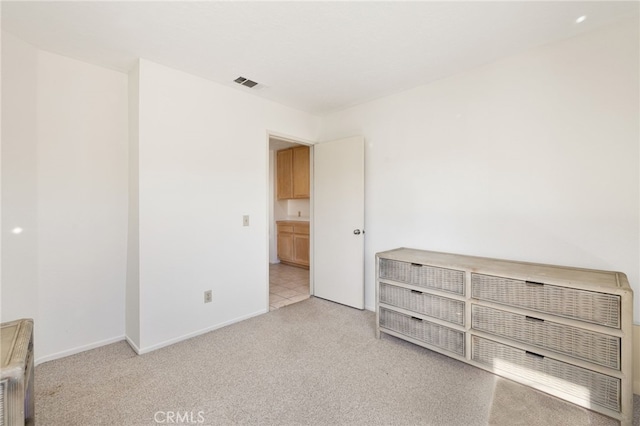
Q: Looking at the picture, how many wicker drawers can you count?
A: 6